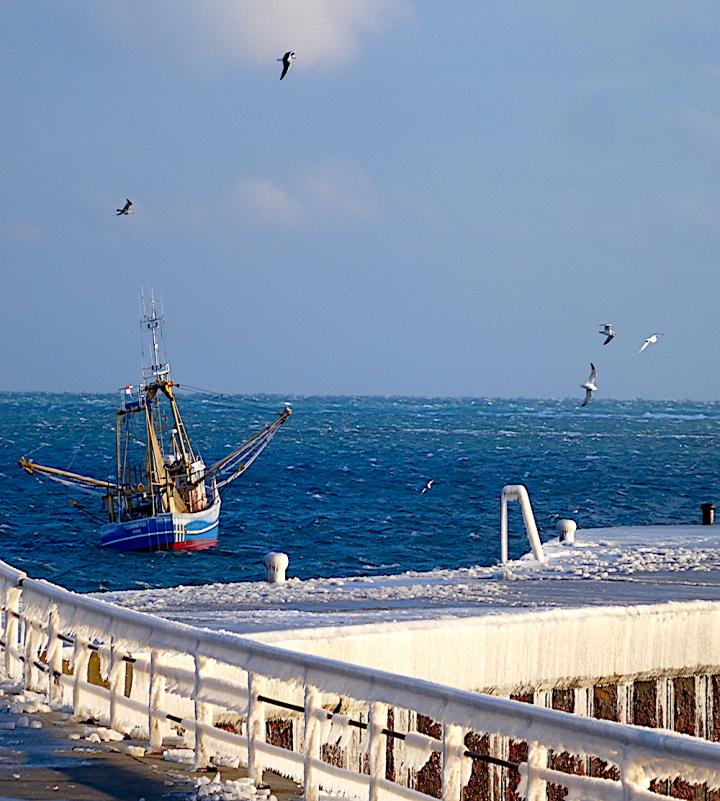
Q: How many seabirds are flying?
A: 6